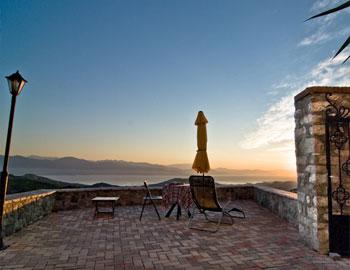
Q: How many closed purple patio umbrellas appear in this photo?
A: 0